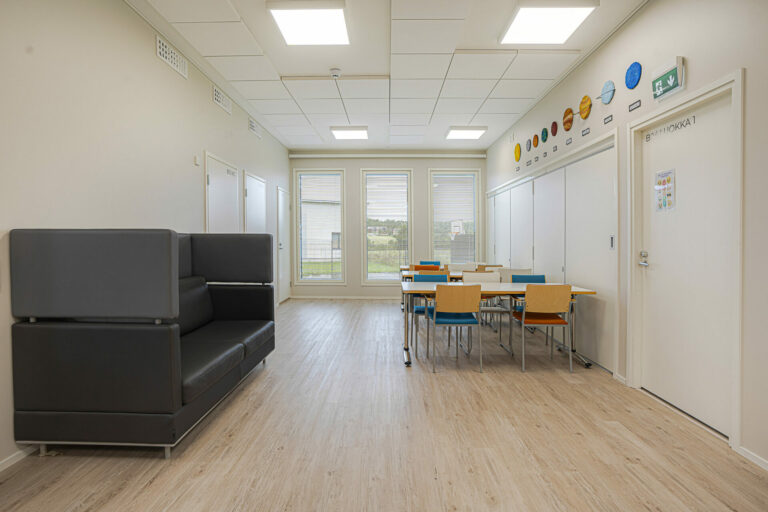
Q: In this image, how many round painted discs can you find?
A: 9